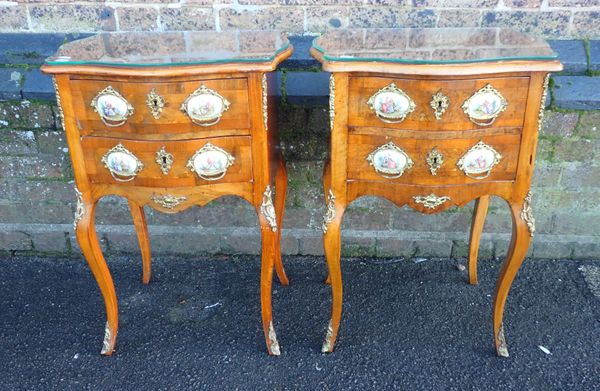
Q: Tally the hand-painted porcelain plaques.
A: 8